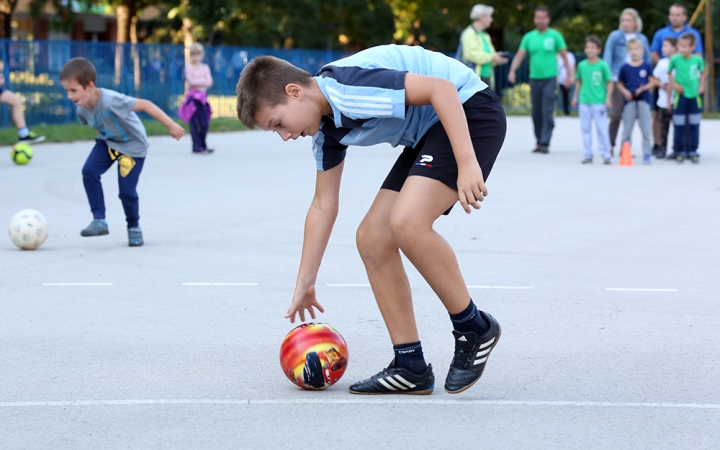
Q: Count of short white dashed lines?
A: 5